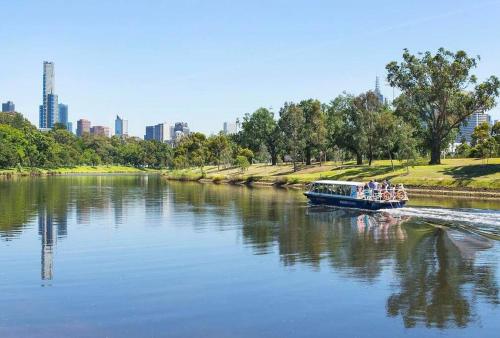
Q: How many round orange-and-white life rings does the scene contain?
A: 2